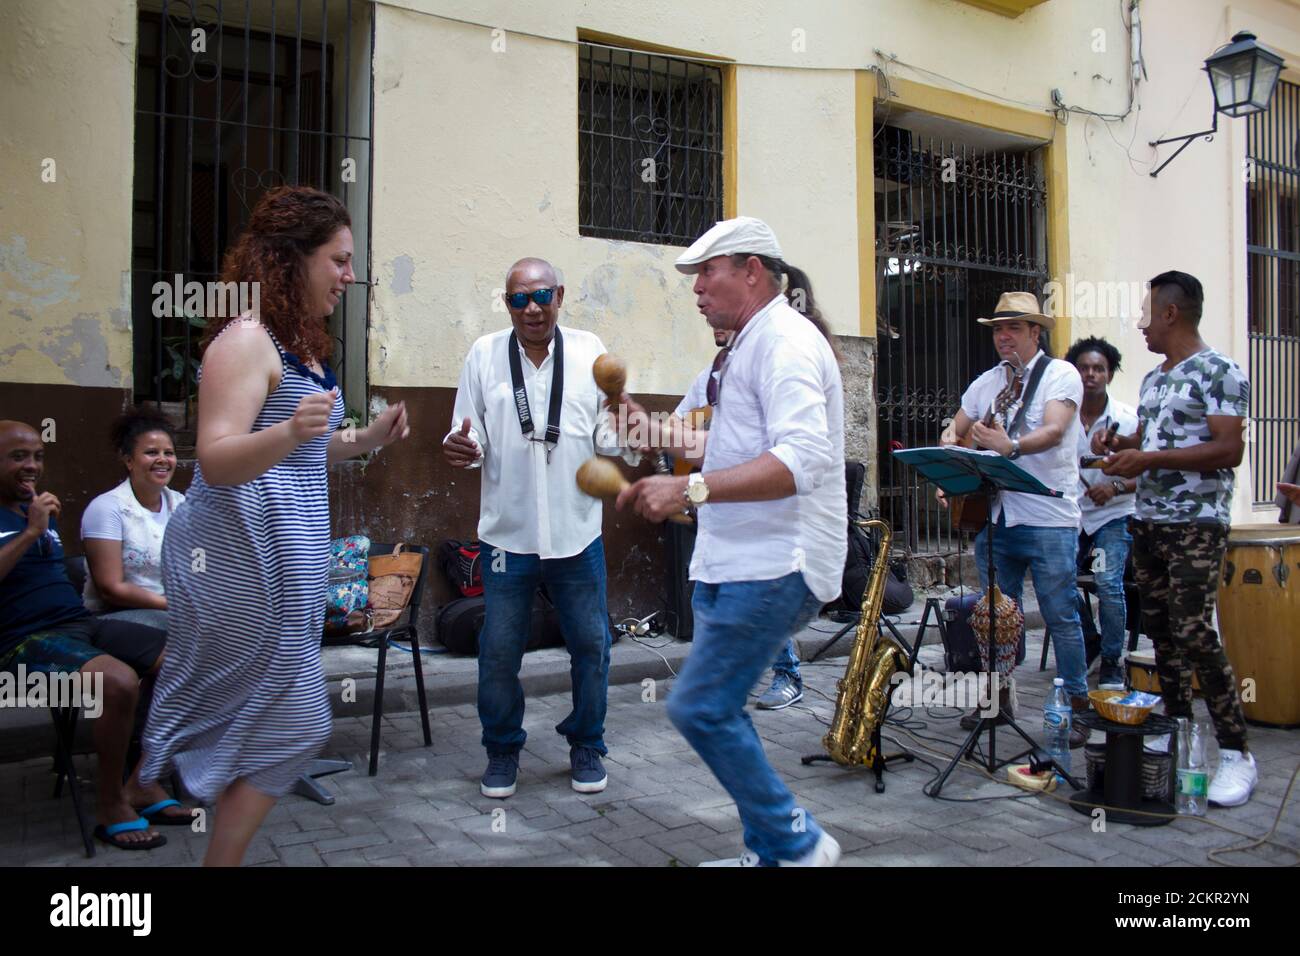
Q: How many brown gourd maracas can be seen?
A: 2